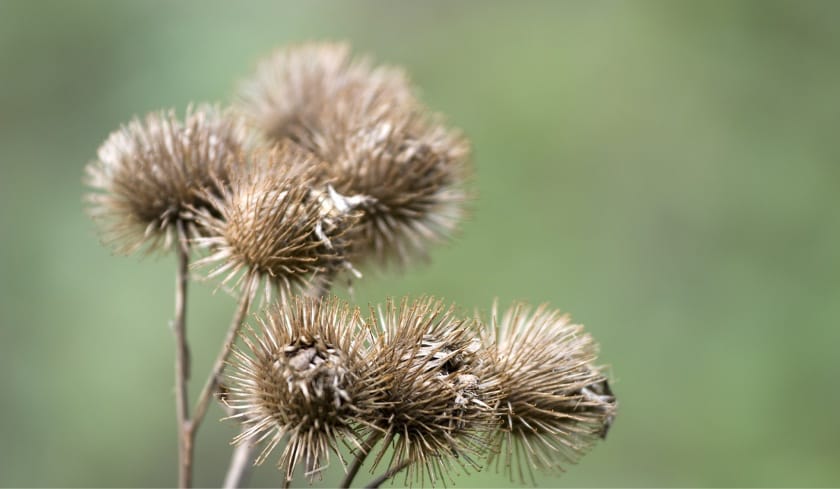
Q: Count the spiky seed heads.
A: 7